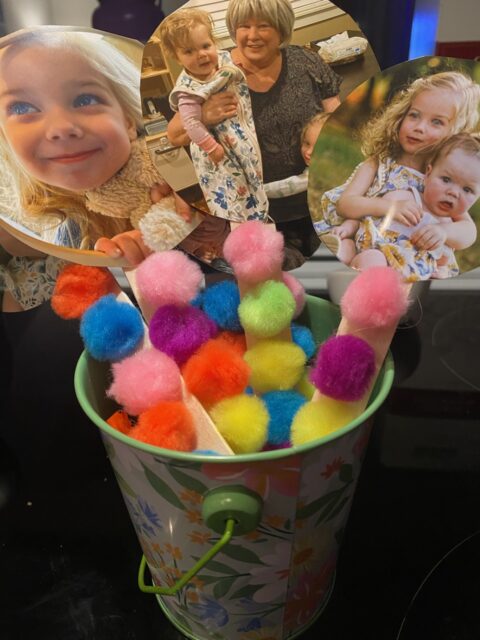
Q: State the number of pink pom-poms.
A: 5